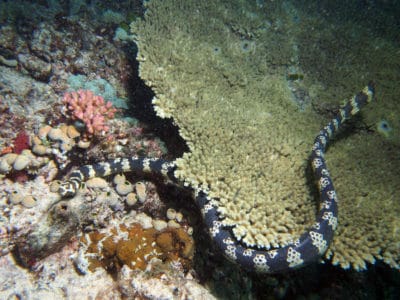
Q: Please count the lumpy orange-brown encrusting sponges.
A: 1